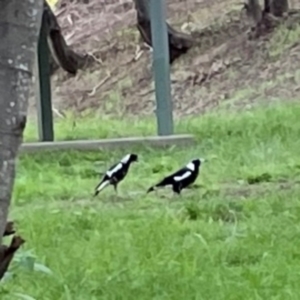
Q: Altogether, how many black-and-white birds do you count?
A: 2